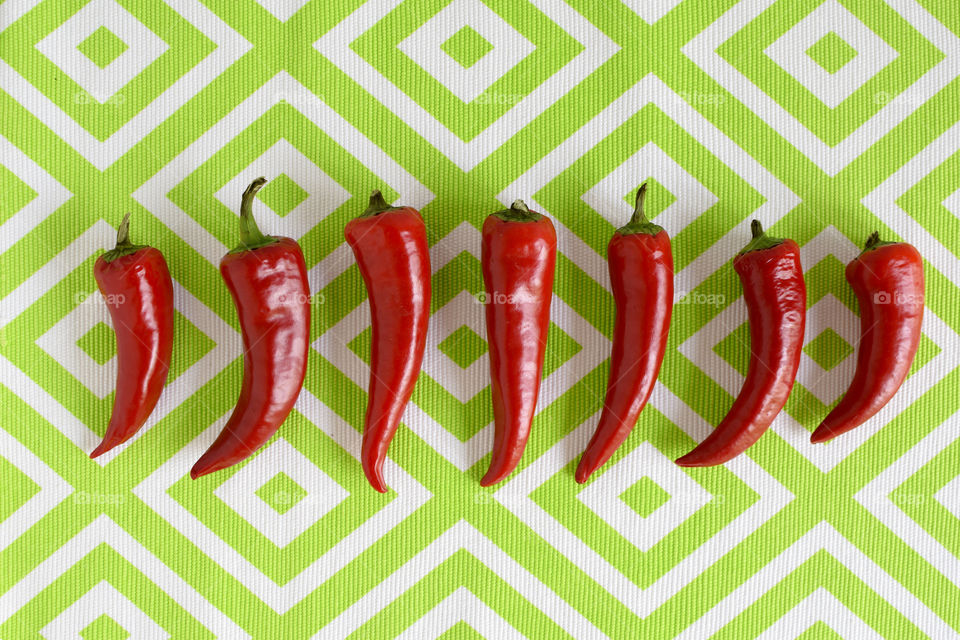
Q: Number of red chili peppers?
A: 7